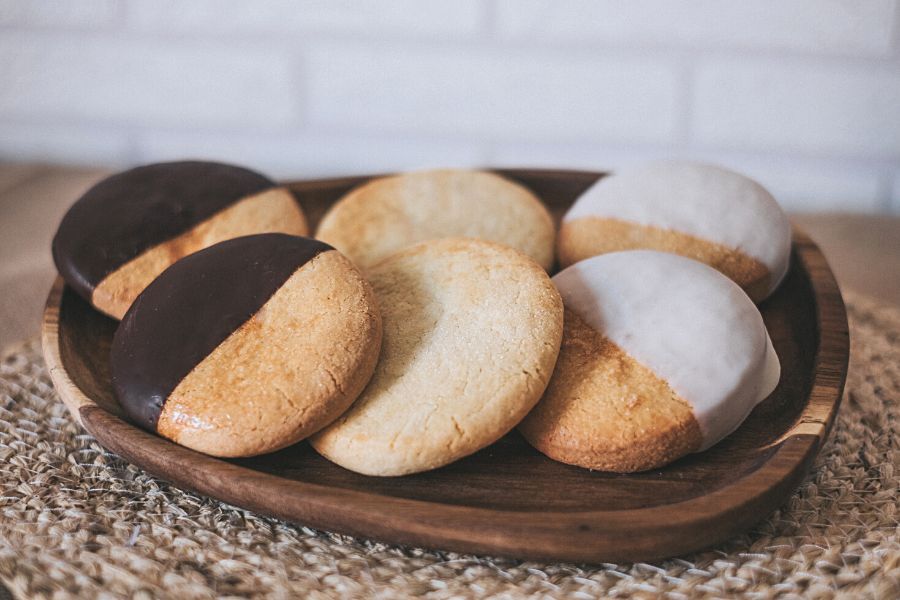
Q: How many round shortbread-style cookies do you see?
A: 6